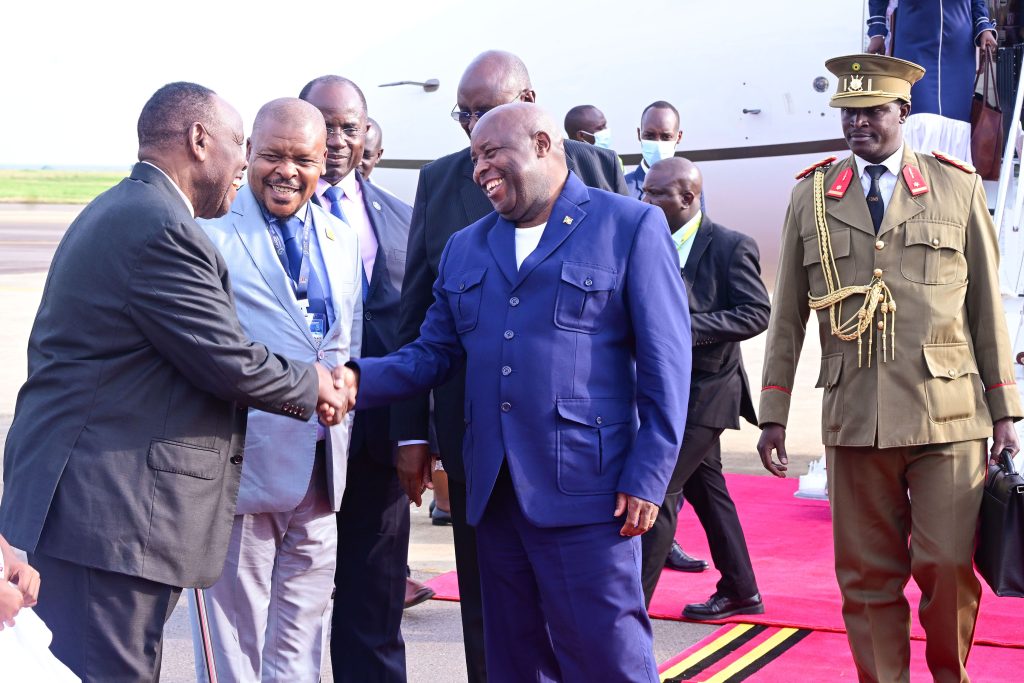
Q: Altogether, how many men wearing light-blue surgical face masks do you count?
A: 2